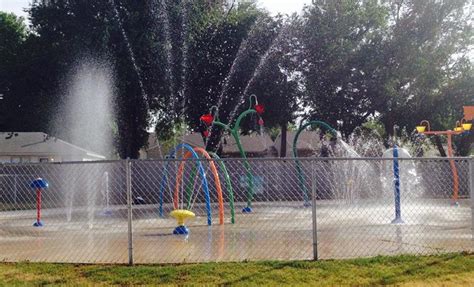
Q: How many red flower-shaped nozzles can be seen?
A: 2